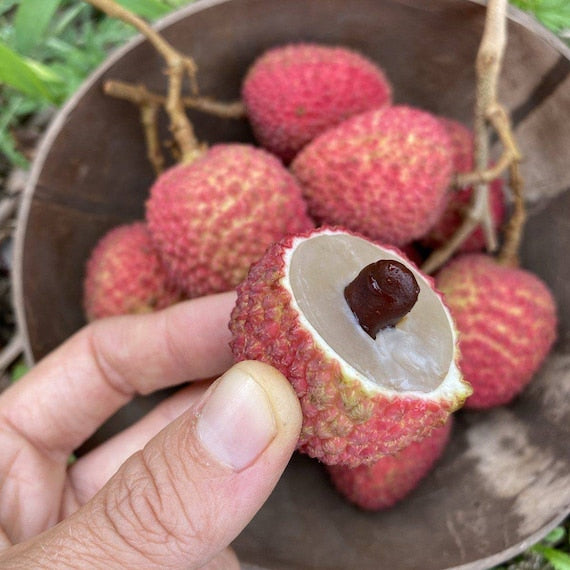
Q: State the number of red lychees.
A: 8